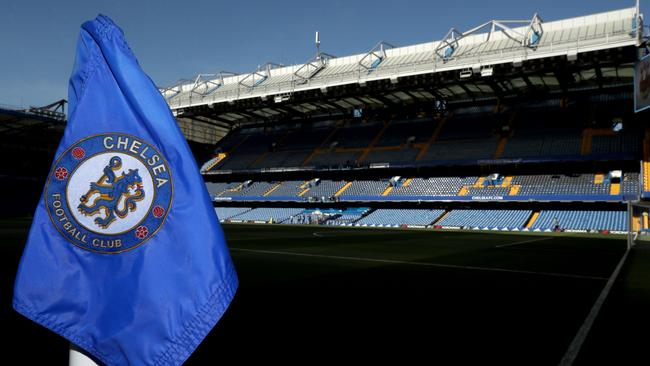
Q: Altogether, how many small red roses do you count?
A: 2